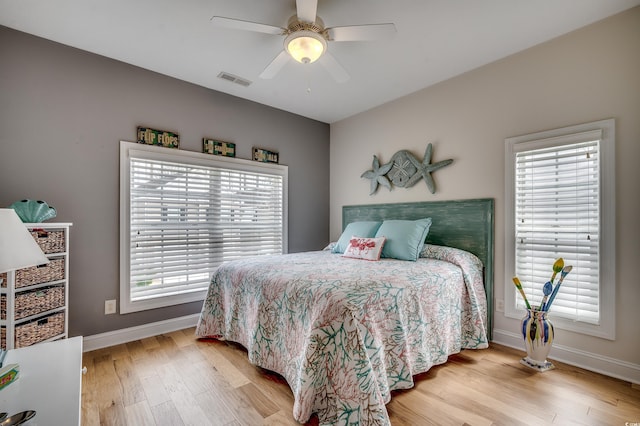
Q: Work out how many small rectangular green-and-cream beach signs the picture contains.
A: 3